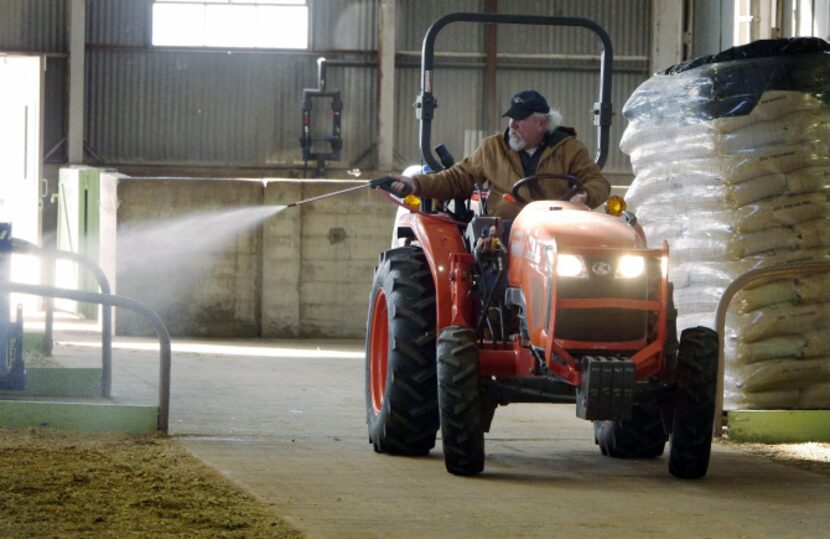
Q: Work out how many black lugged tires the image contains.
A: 4